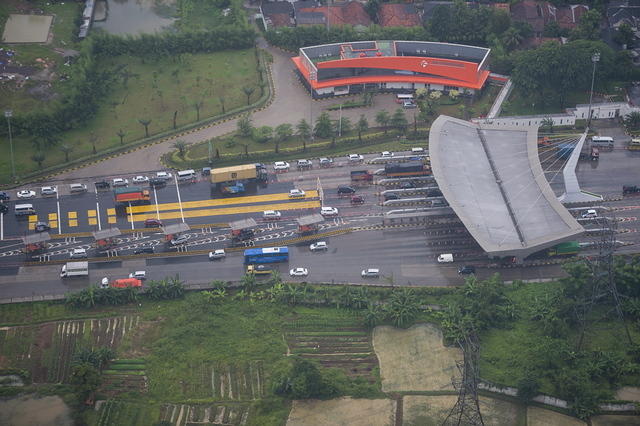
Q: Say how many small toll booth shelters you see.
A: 5